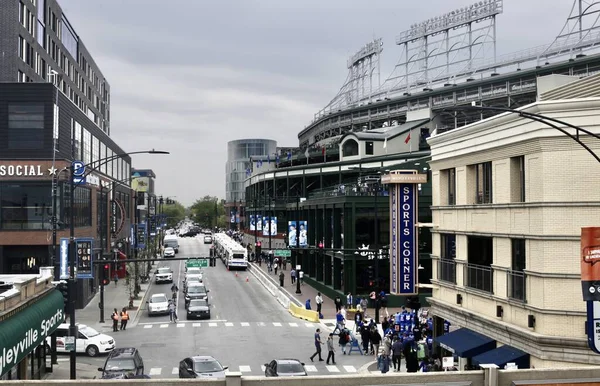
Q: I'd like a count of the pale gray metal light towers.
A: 3